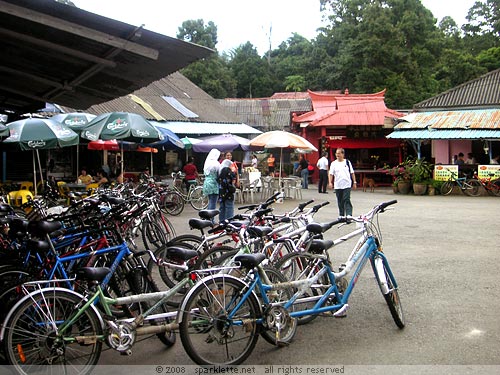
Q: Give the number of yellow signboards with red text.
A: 2